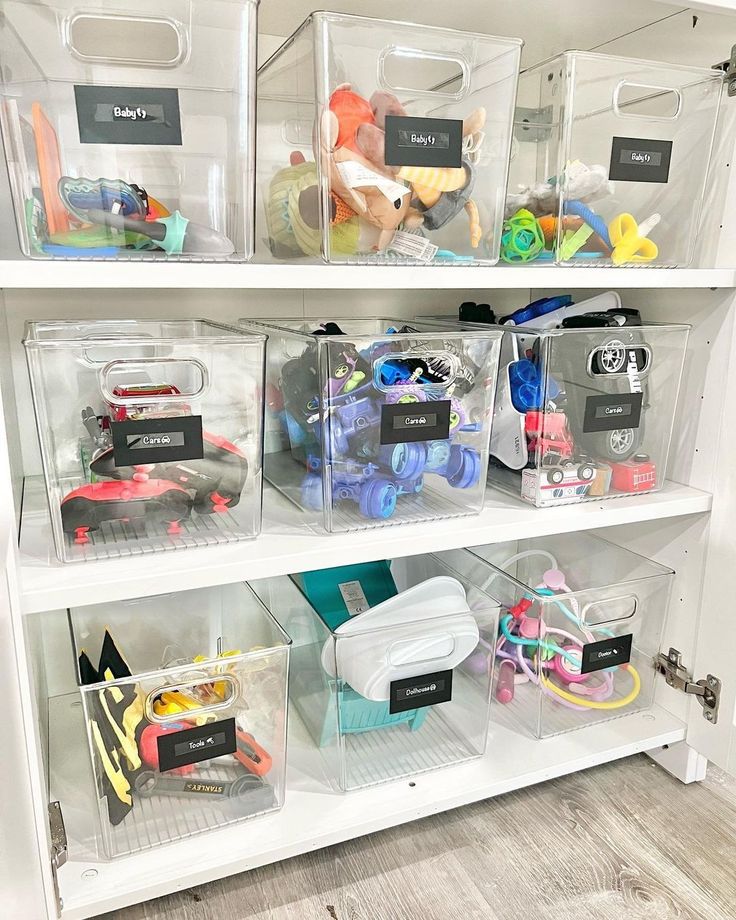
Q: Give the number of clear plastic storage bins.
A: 9